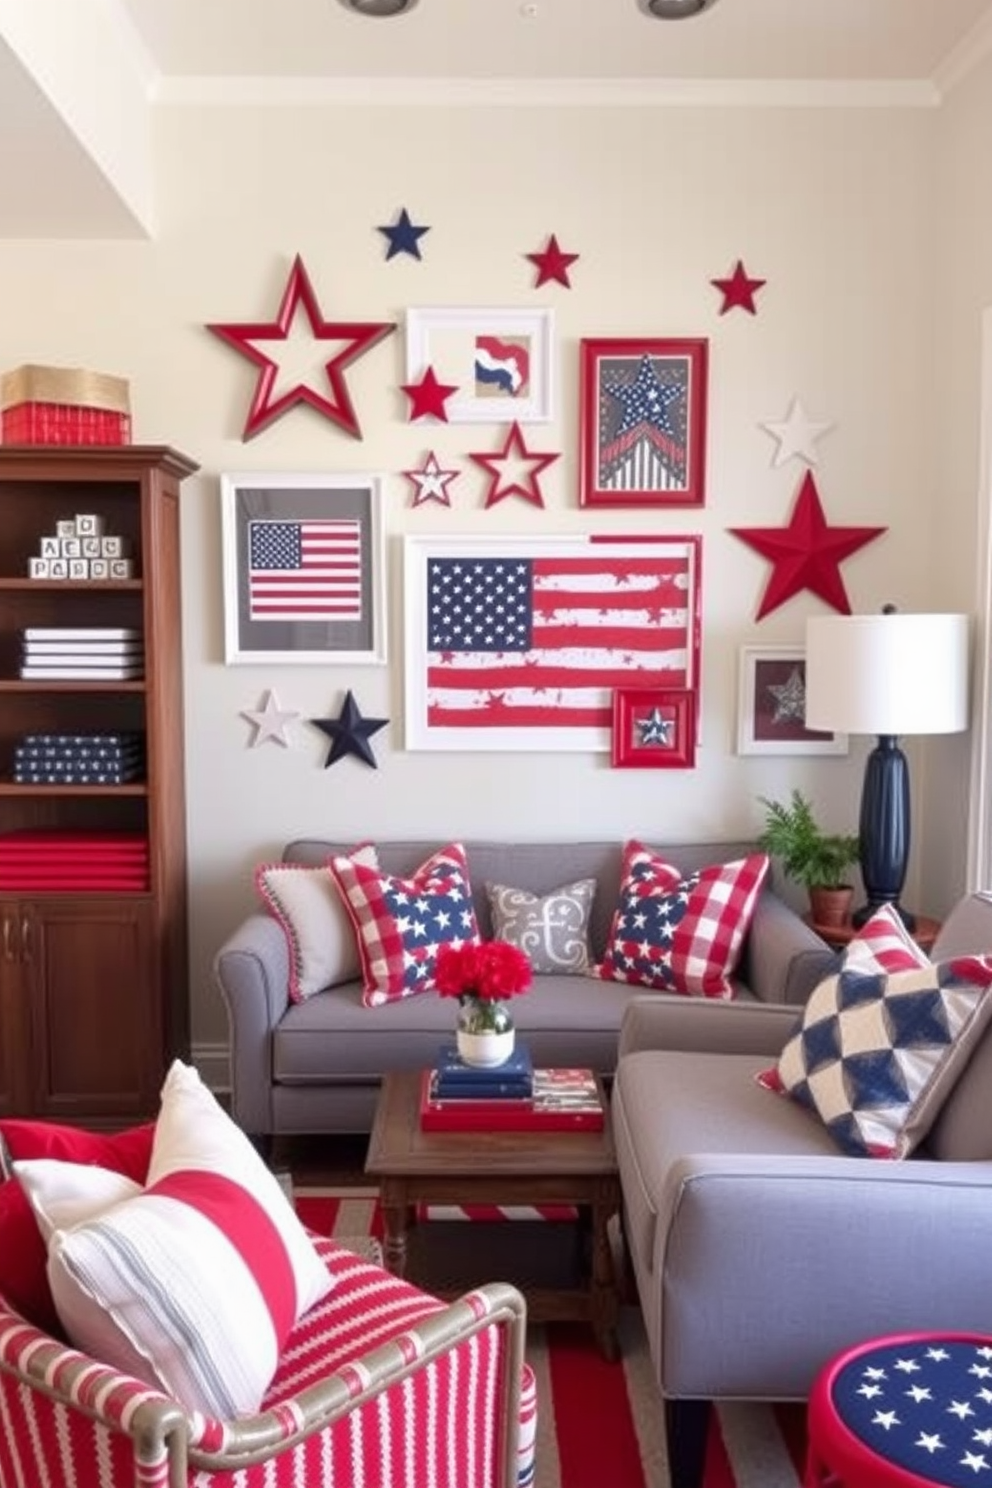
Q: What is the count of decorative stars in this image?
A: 11